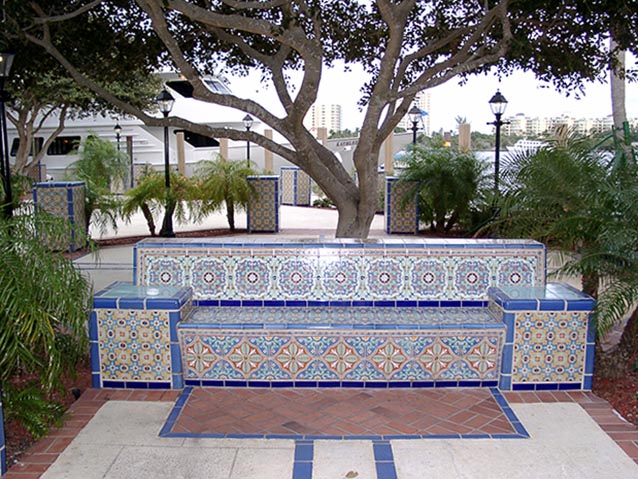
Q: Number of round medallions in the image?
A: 9